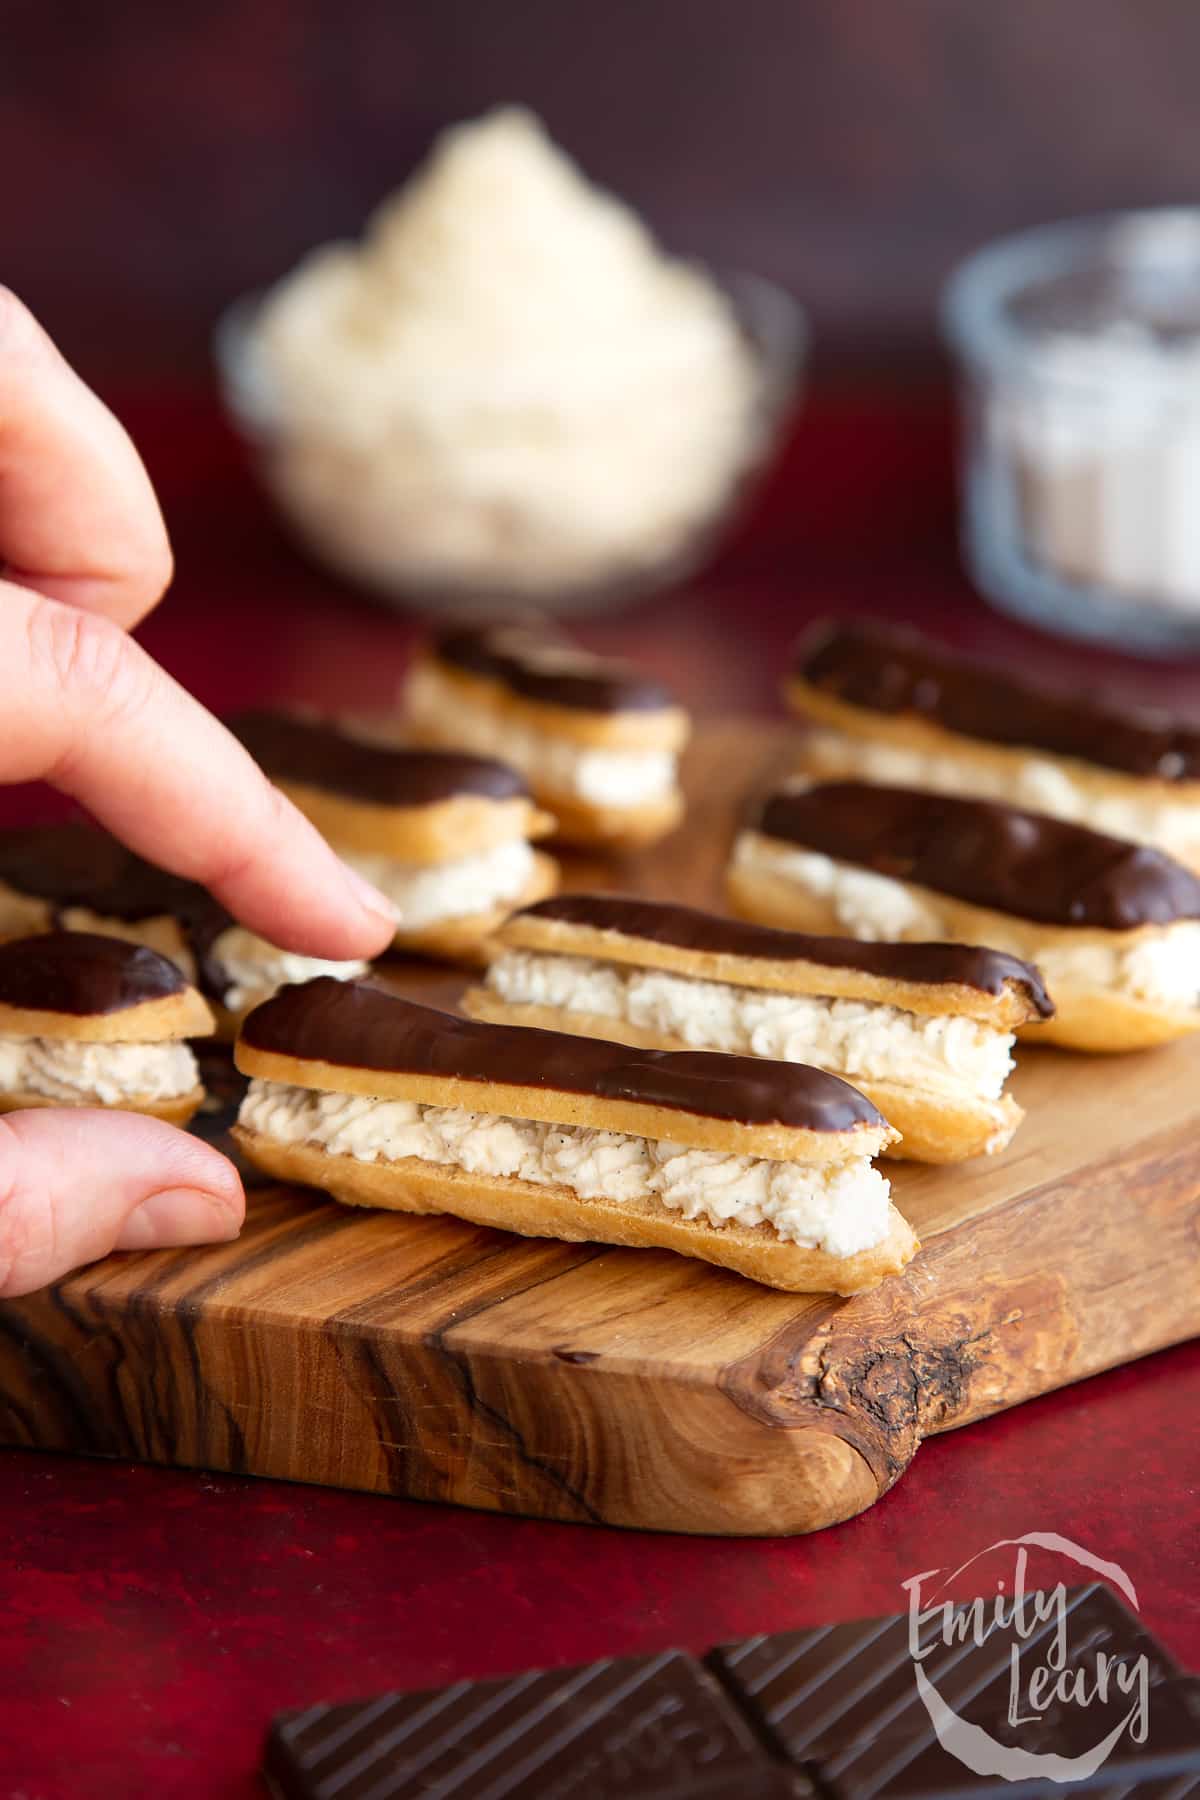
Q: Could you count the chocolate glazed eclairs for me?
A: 8